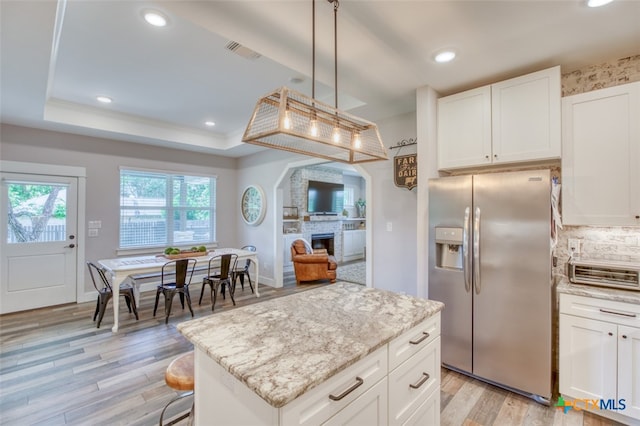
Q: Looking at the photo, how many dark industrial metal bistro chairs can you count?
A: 4